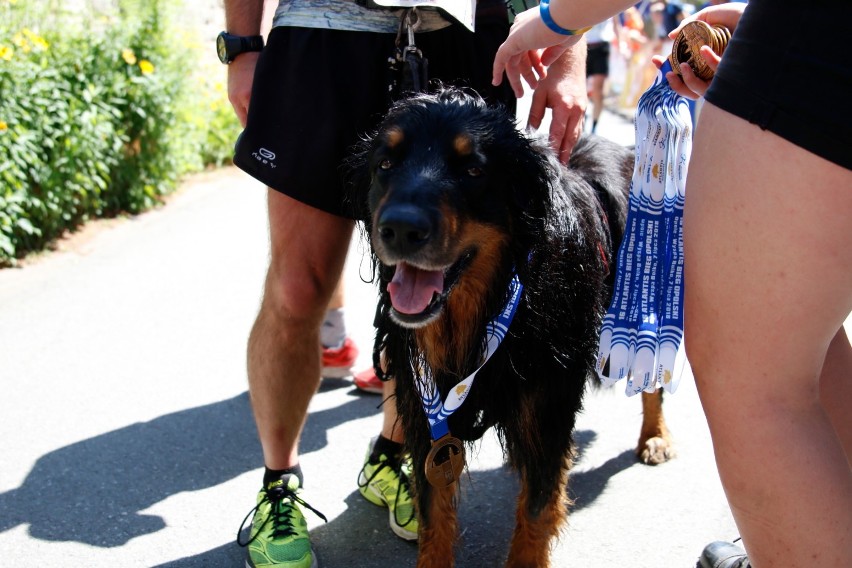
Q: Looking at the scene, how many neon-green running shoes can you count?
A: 2